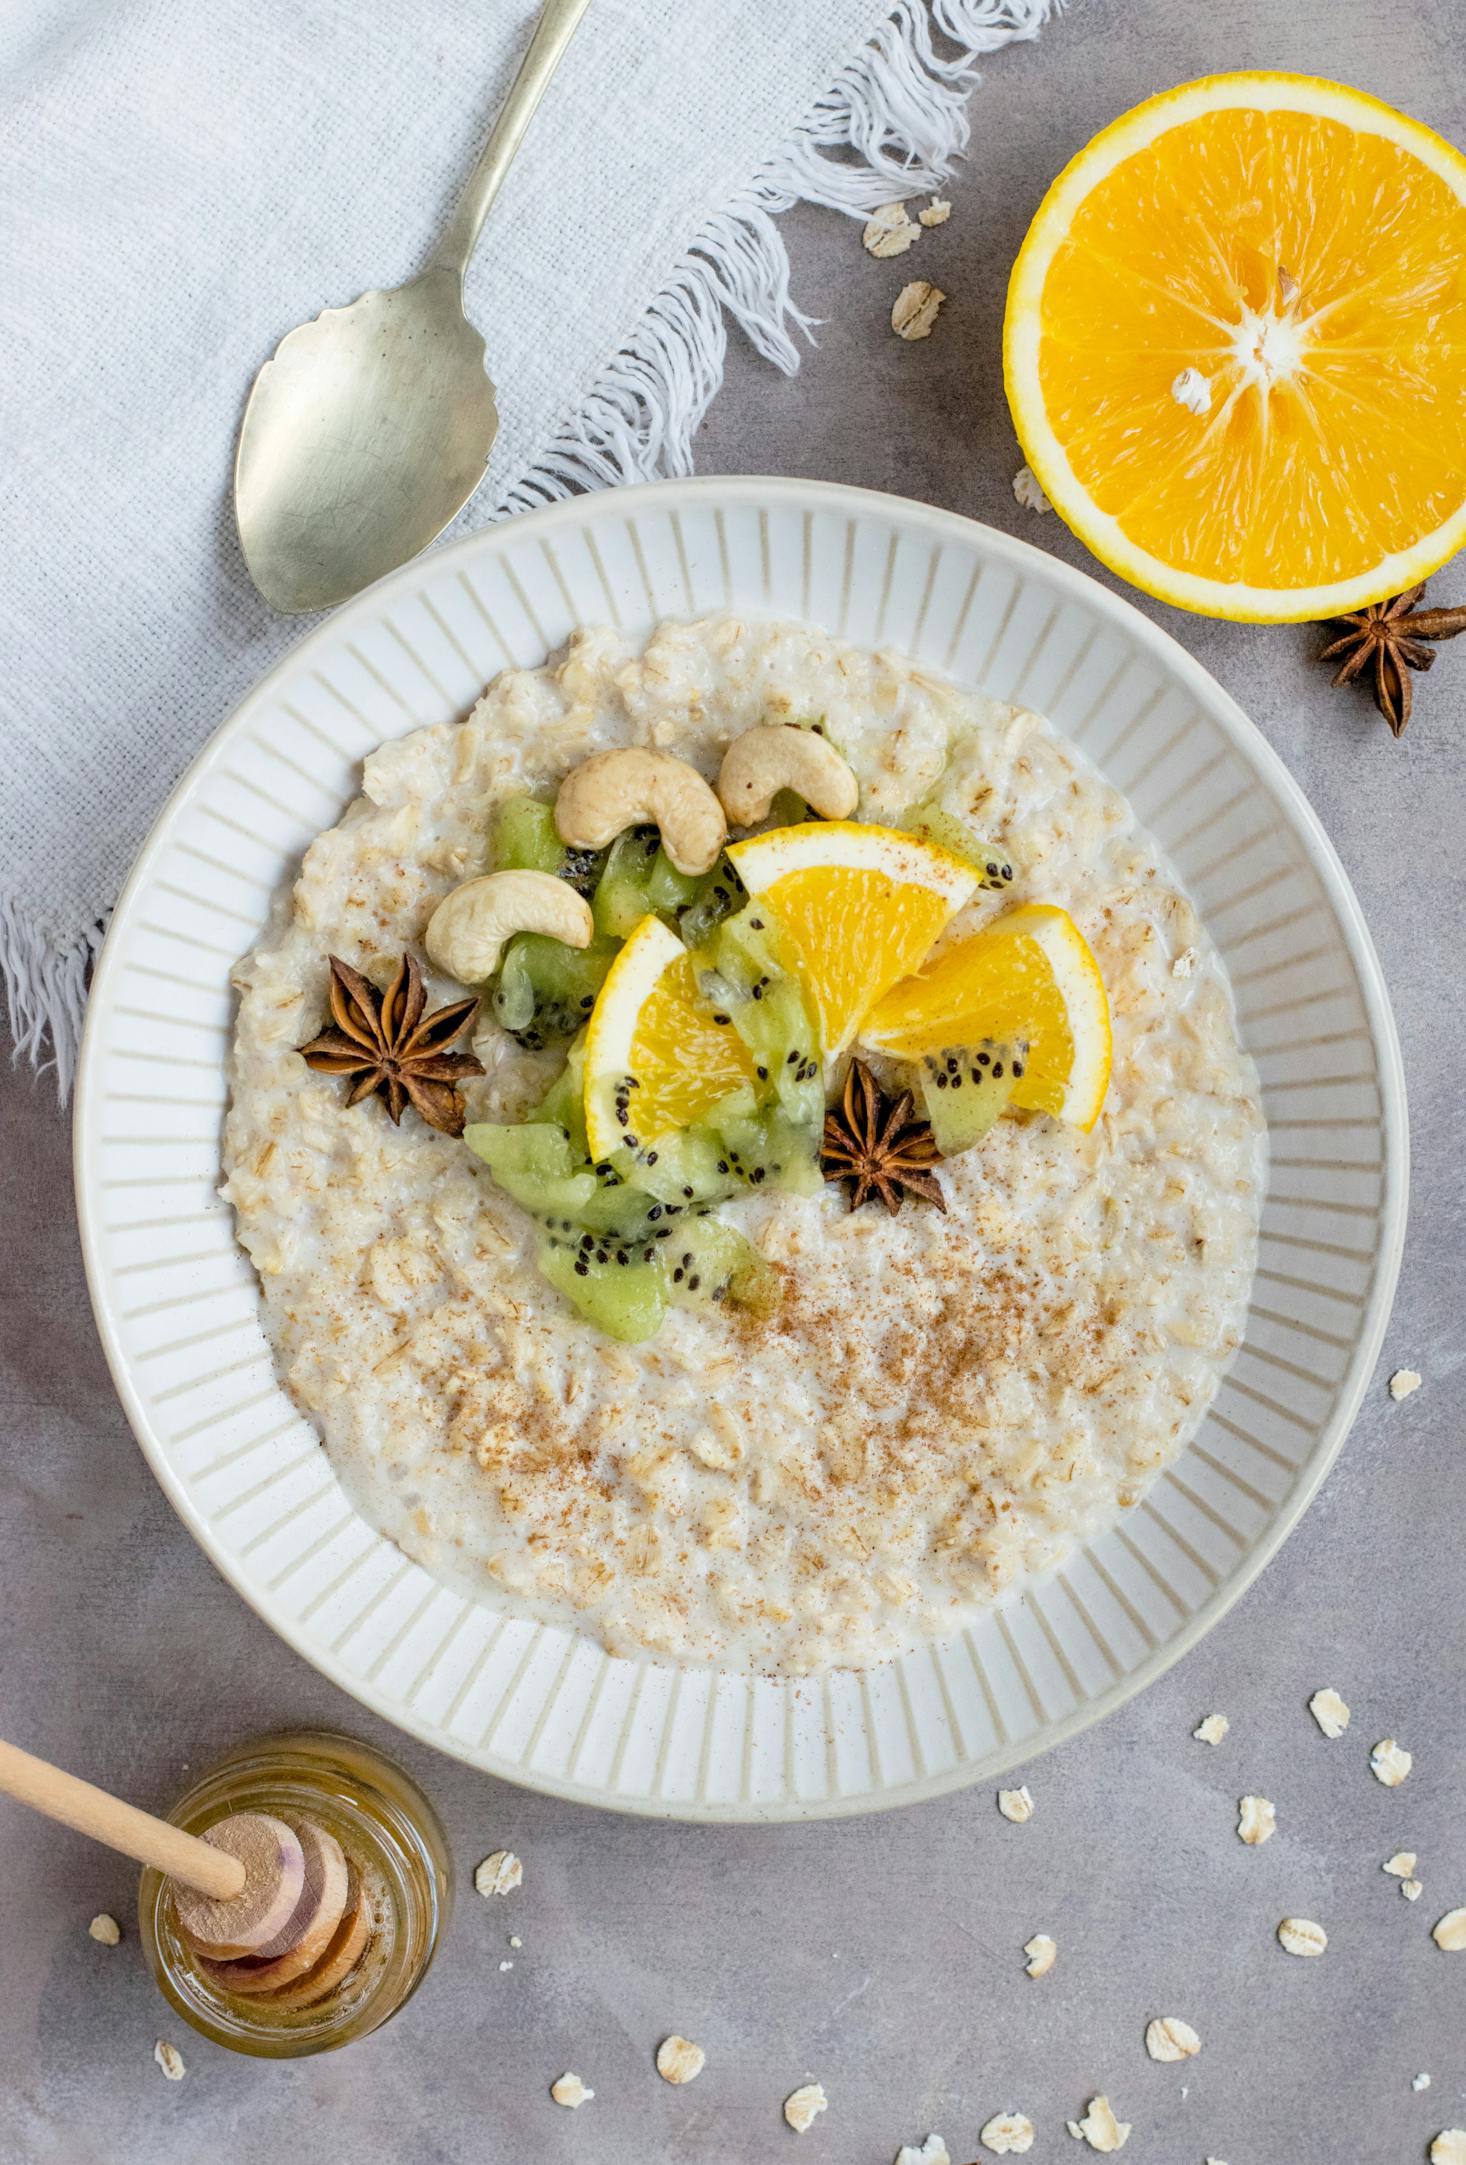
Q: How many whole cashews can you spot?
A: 3